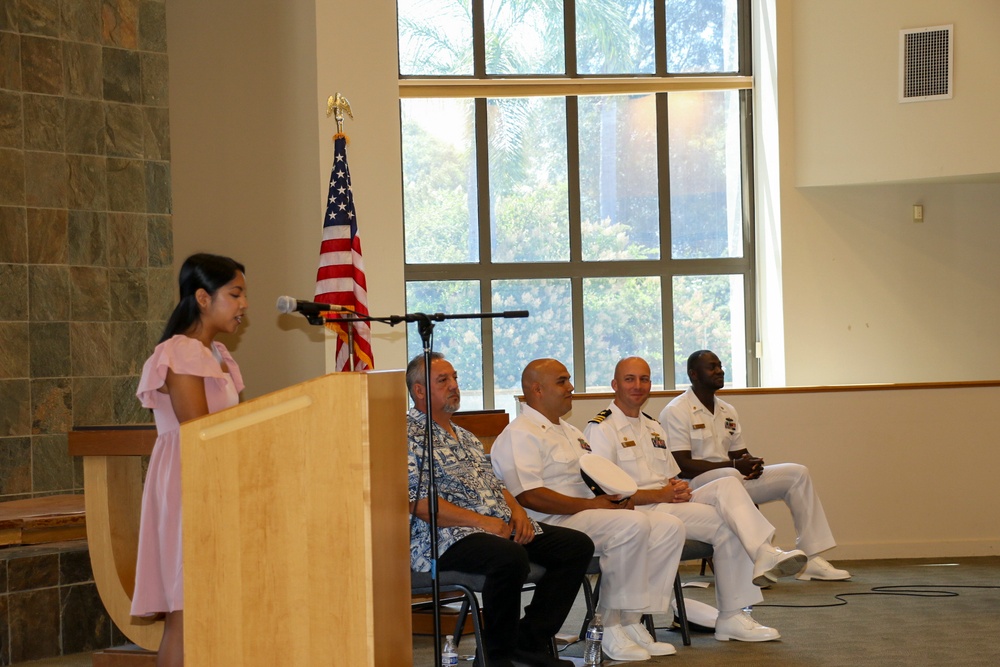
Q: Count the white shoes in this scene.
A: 5